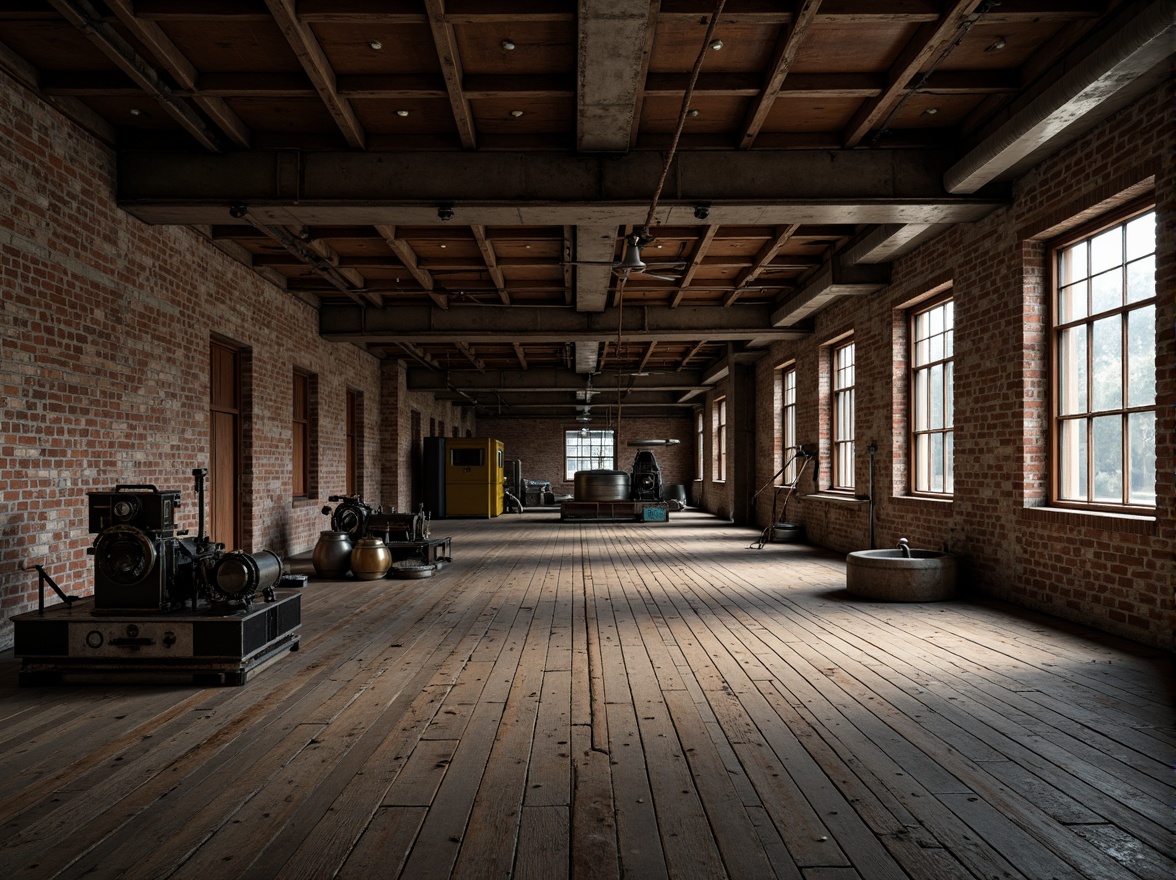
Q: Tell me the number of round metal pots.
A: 2